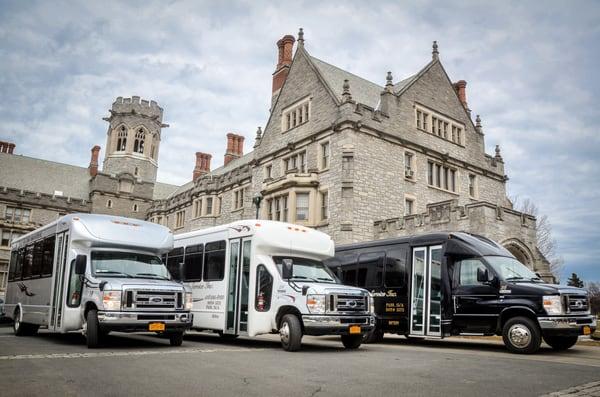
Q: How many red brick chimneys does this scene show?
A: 6